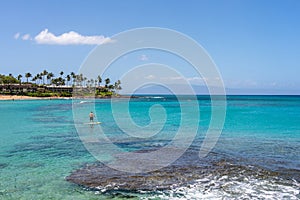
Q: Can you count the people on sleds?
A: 0